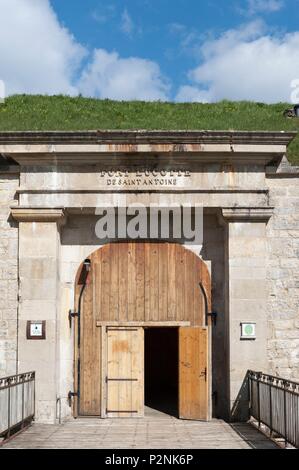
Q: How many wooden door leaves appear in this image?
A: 2